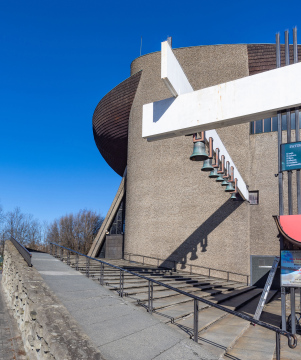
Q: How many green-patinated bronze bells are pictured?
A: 7